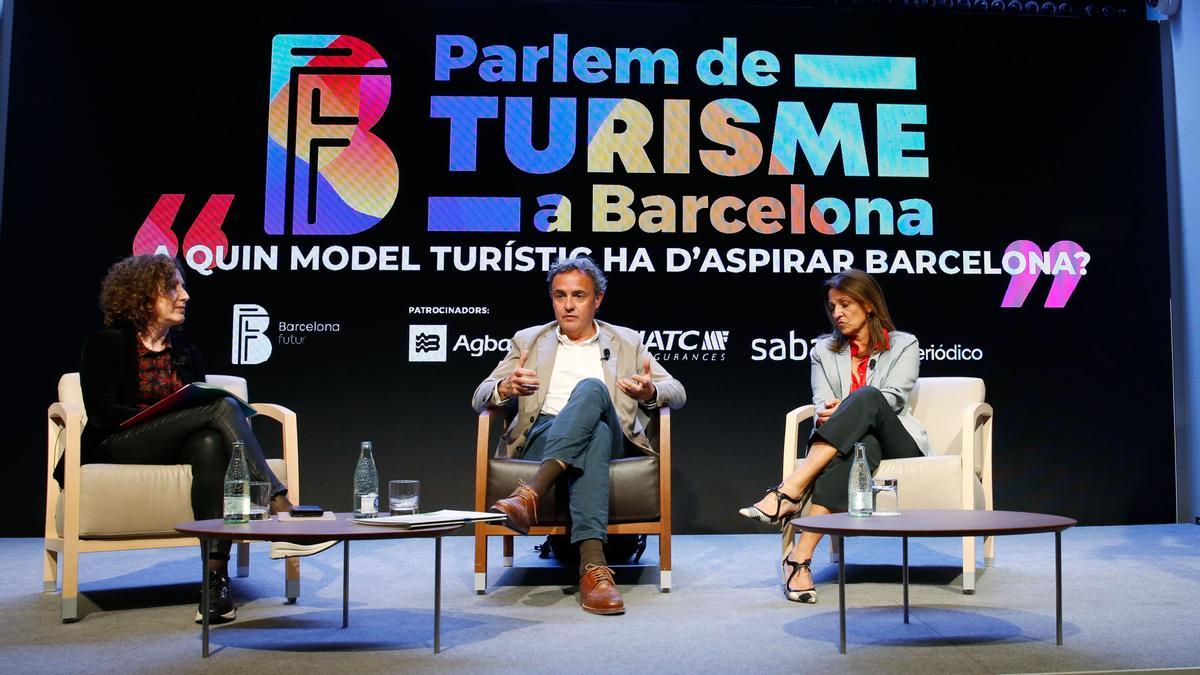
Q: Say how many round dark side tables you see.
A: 2